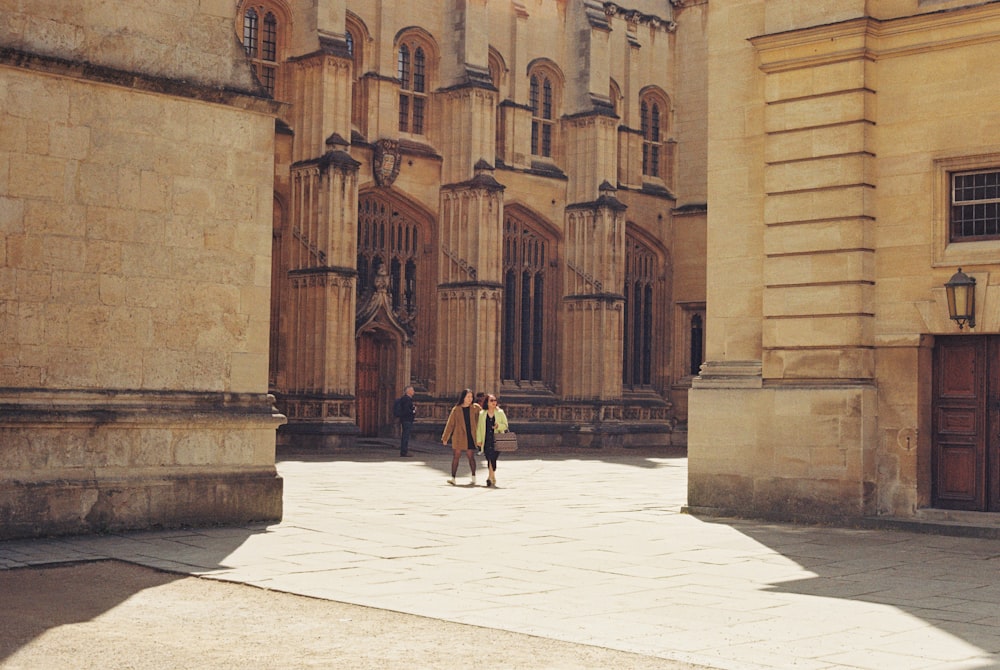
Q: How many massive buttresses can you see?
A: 3